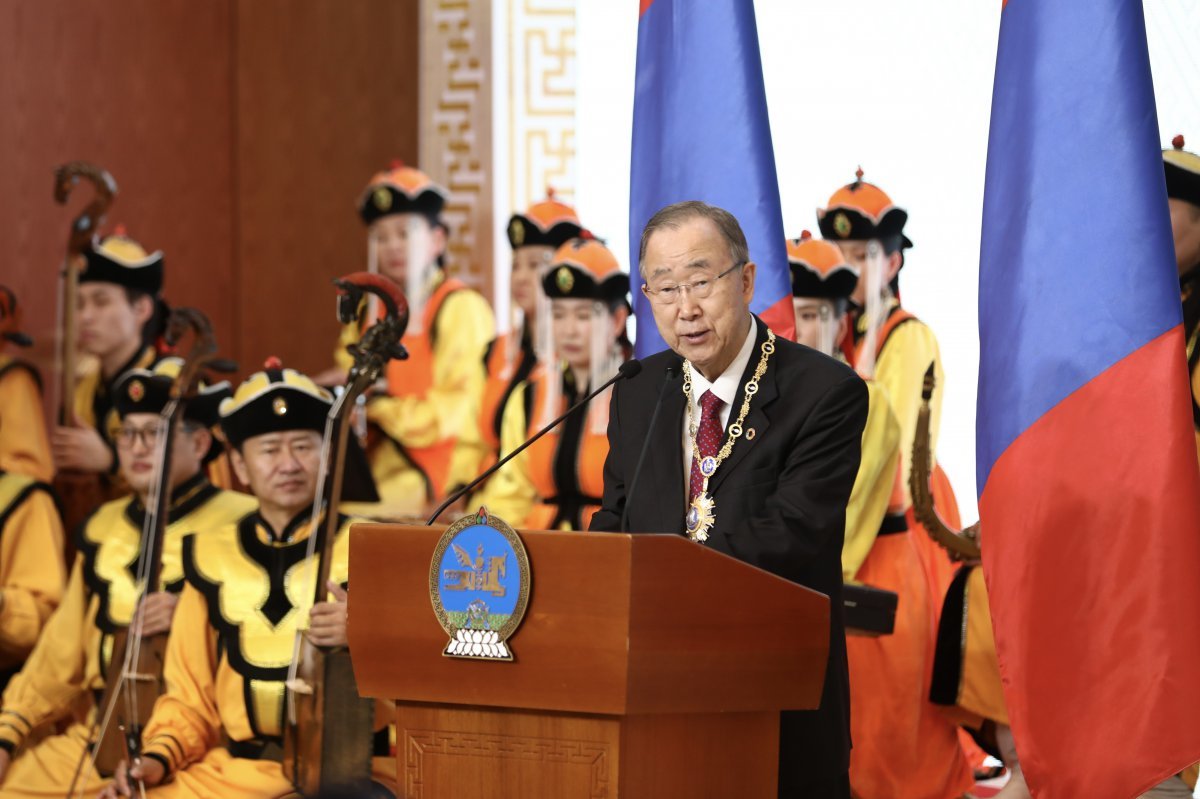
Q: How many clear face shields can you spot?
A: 0